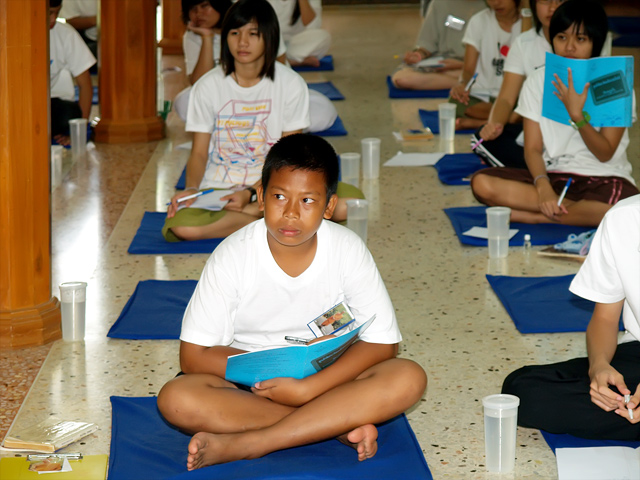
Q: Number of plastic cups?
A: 9